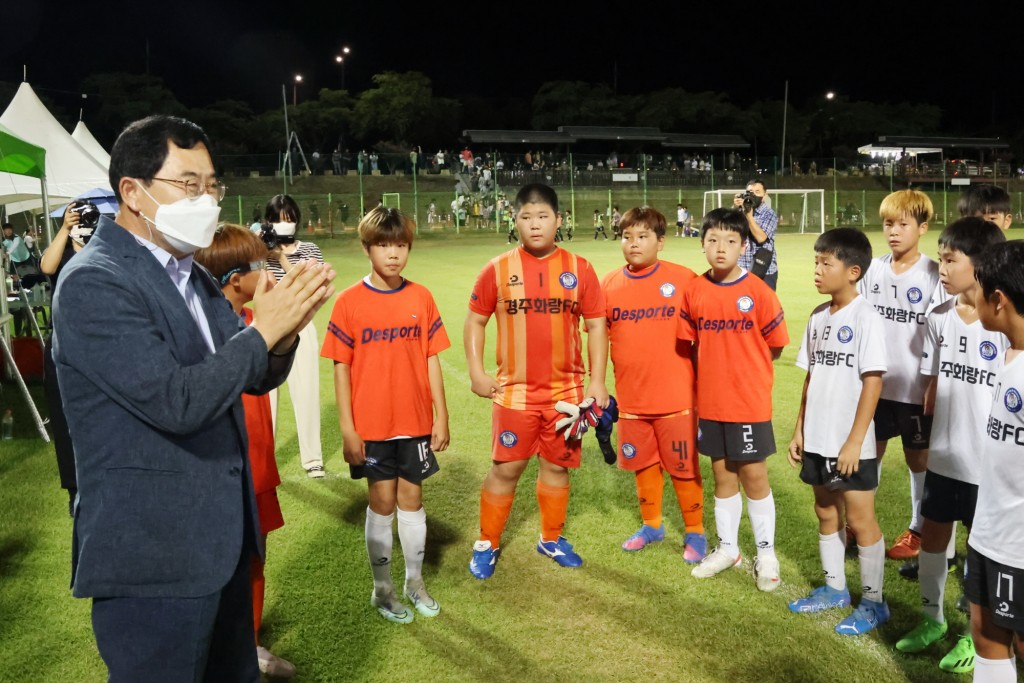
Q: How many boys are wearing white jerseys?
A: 5